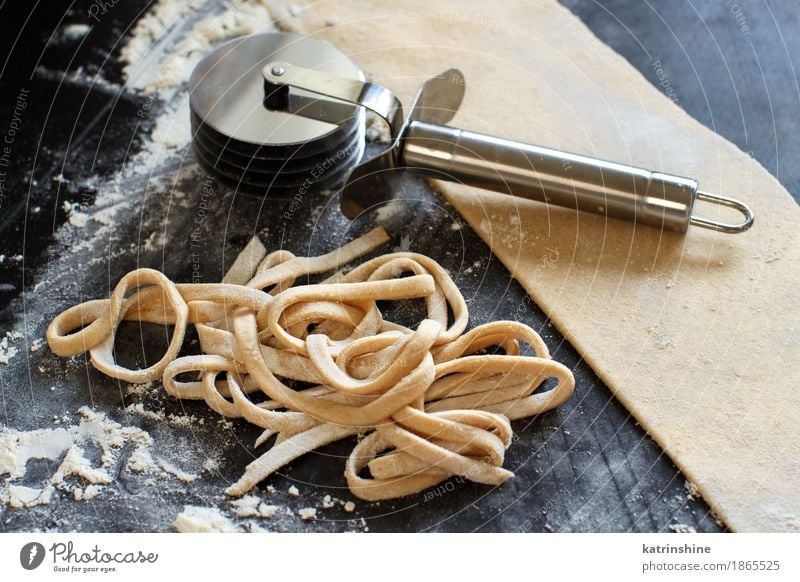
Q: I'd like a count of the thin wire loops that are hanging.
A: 1